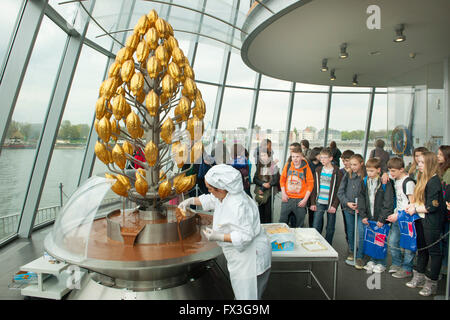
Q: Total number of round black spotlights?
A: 5